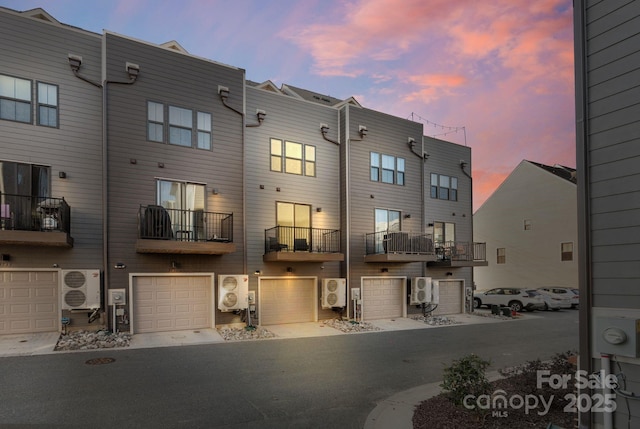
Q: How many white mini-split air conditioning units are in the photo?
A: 5